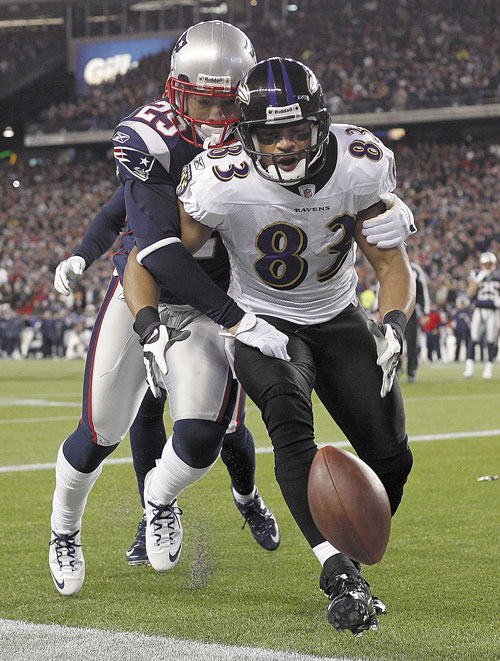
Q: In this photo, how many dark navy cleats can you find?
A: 2